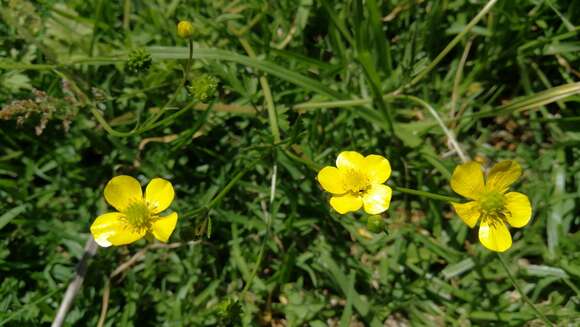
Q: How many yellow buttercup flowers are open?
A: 3